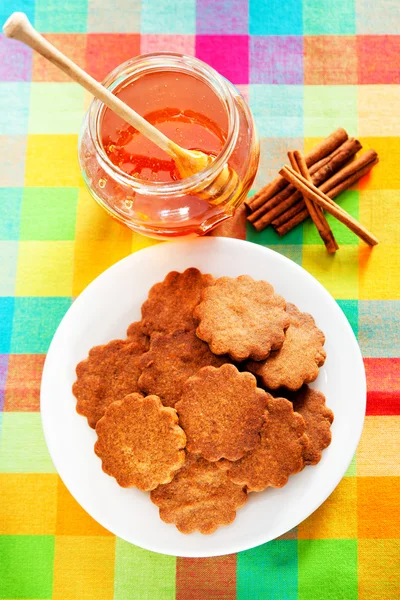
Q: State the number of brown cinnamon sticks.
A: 5